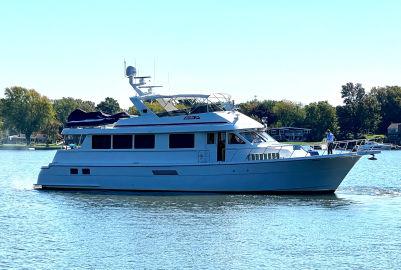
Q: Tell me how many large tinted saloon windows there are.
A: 4